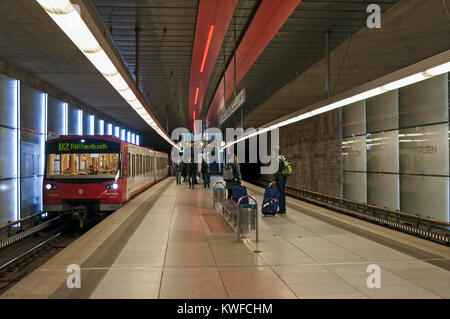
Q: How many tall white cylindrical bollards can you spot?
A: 0